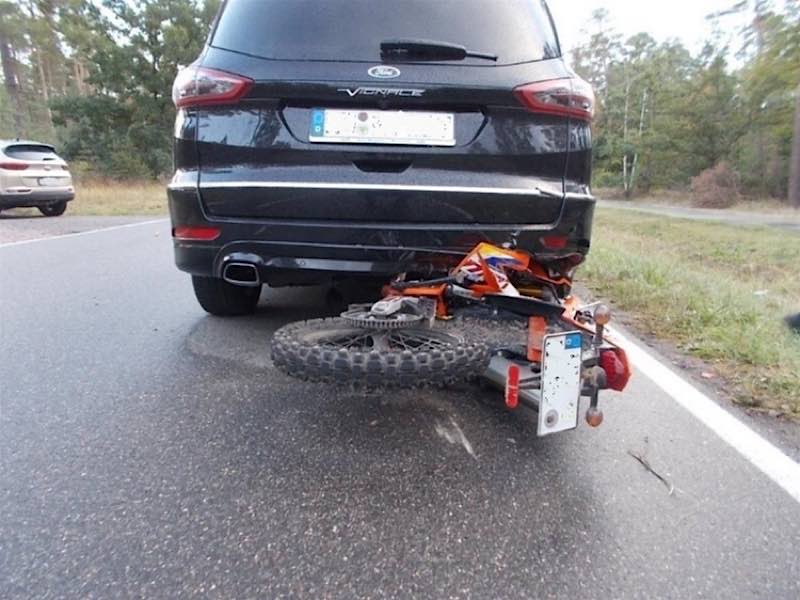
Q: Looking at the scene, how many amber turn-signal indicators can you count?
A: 2